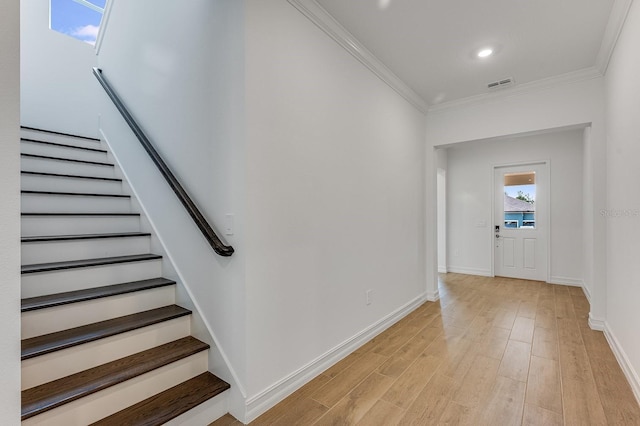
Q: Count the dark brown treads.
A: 12